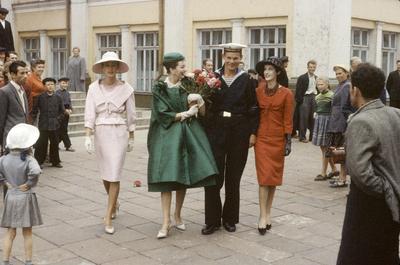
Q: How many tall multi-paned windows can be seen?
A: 8